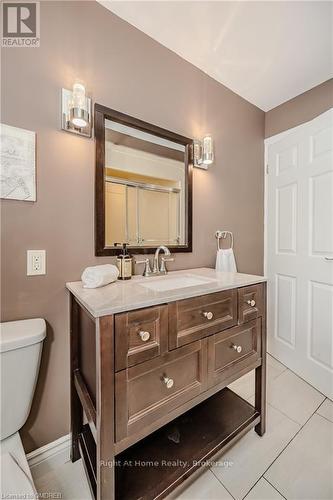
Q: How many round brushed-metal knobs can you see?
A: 5